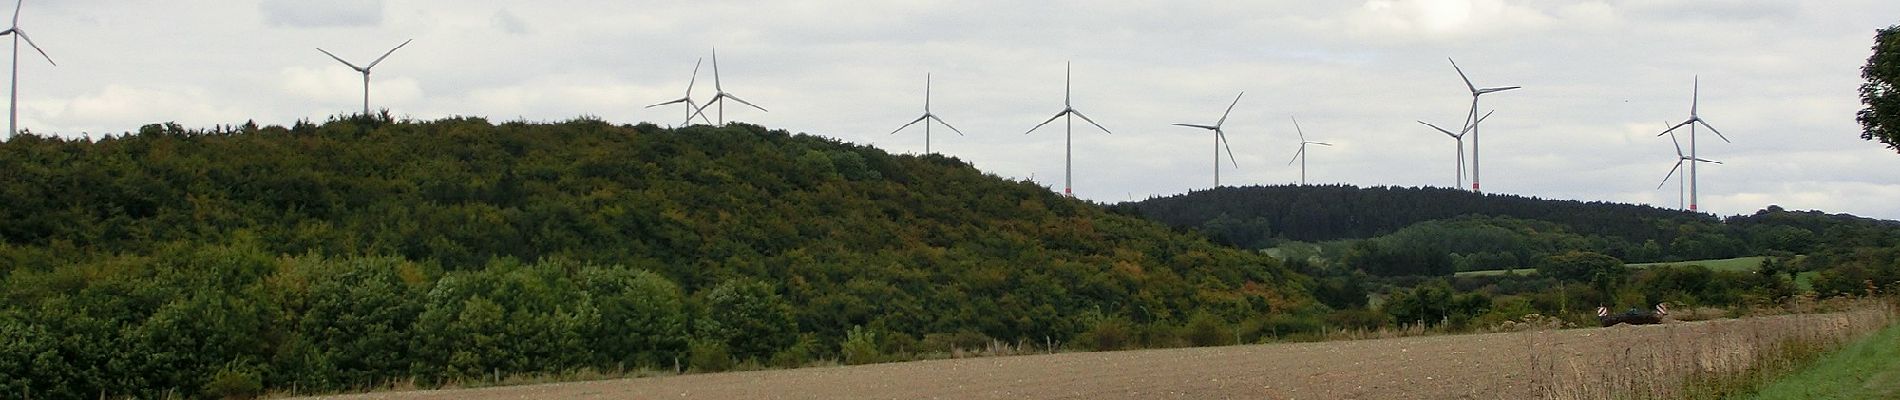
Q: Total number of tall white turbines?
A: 12